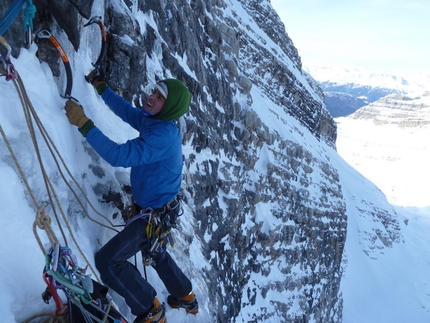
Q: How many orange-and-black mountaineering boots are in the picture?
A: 2